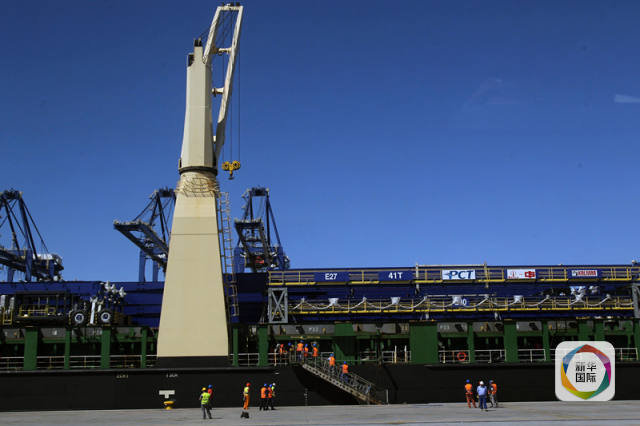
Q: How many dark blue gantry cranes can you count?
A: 3